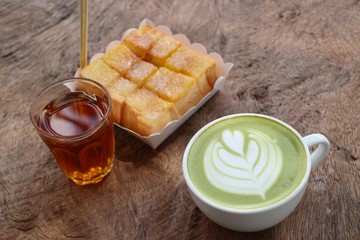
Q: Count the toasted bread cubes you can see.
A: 9